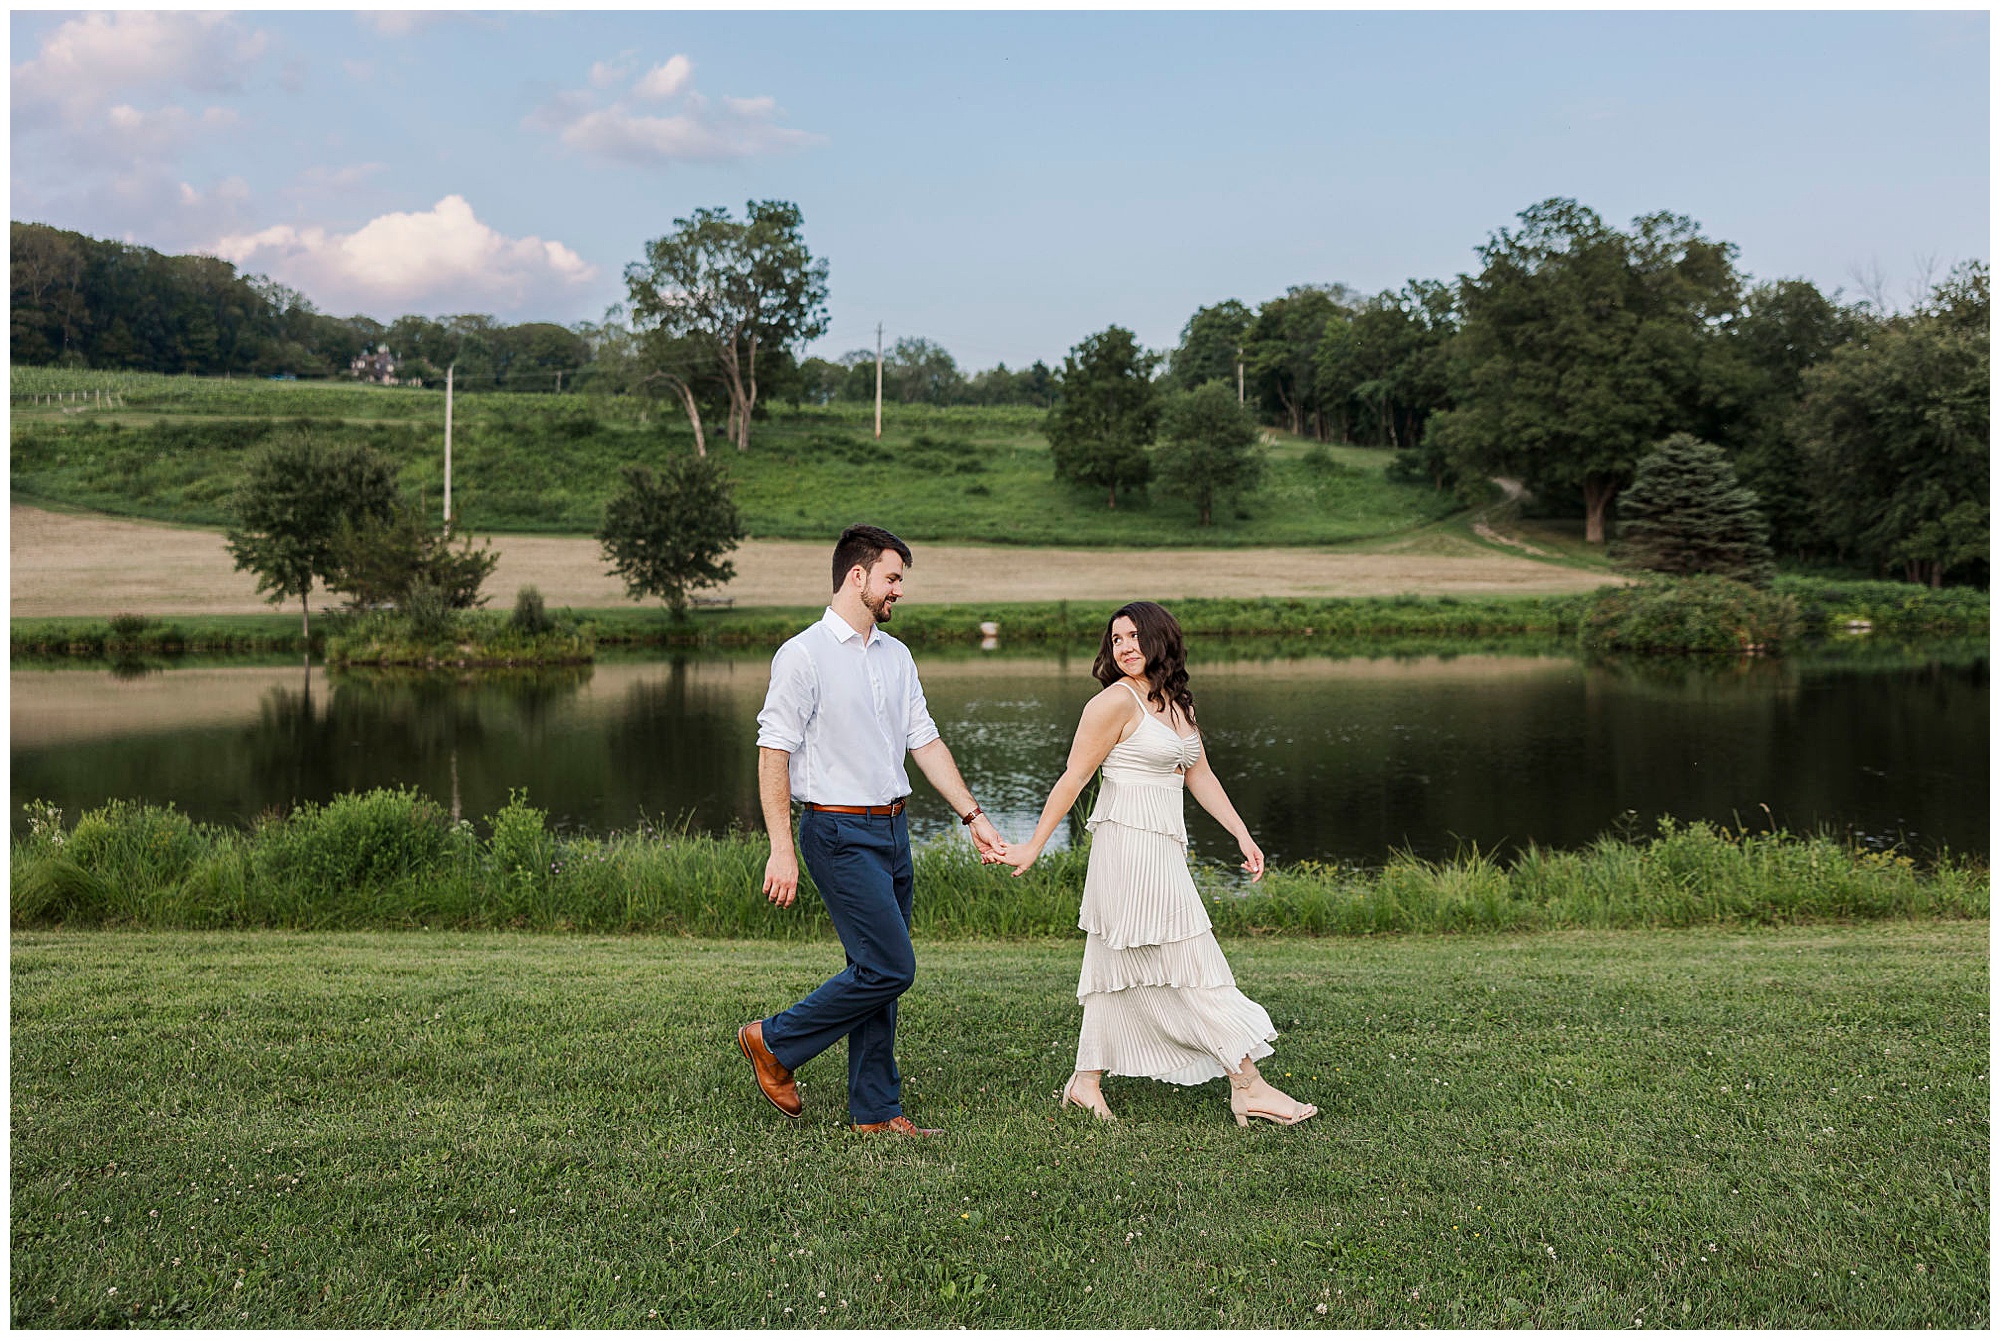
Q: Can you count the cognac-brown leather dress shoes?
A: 2